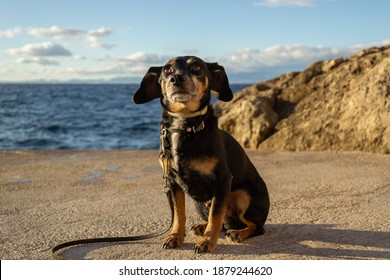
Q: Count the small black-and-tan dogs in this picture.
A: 1